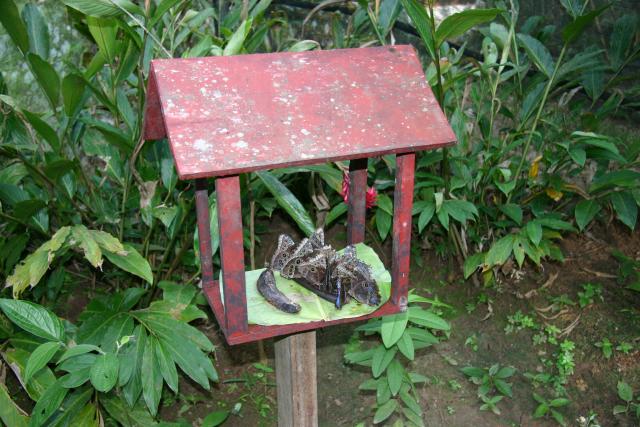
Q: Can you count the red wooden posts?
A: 4